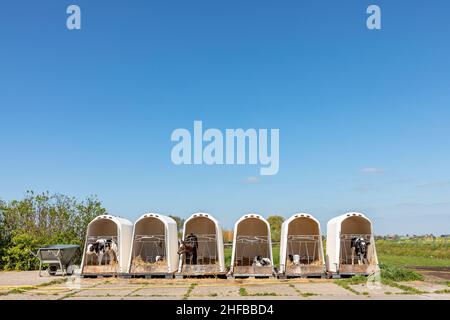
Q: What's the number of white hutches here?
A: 6